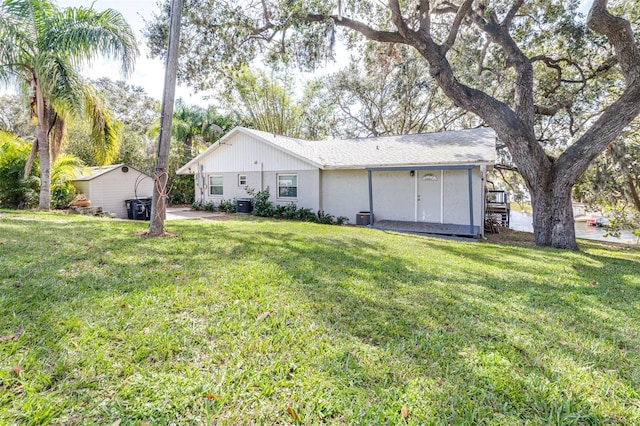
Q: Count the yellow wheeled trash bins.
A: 0